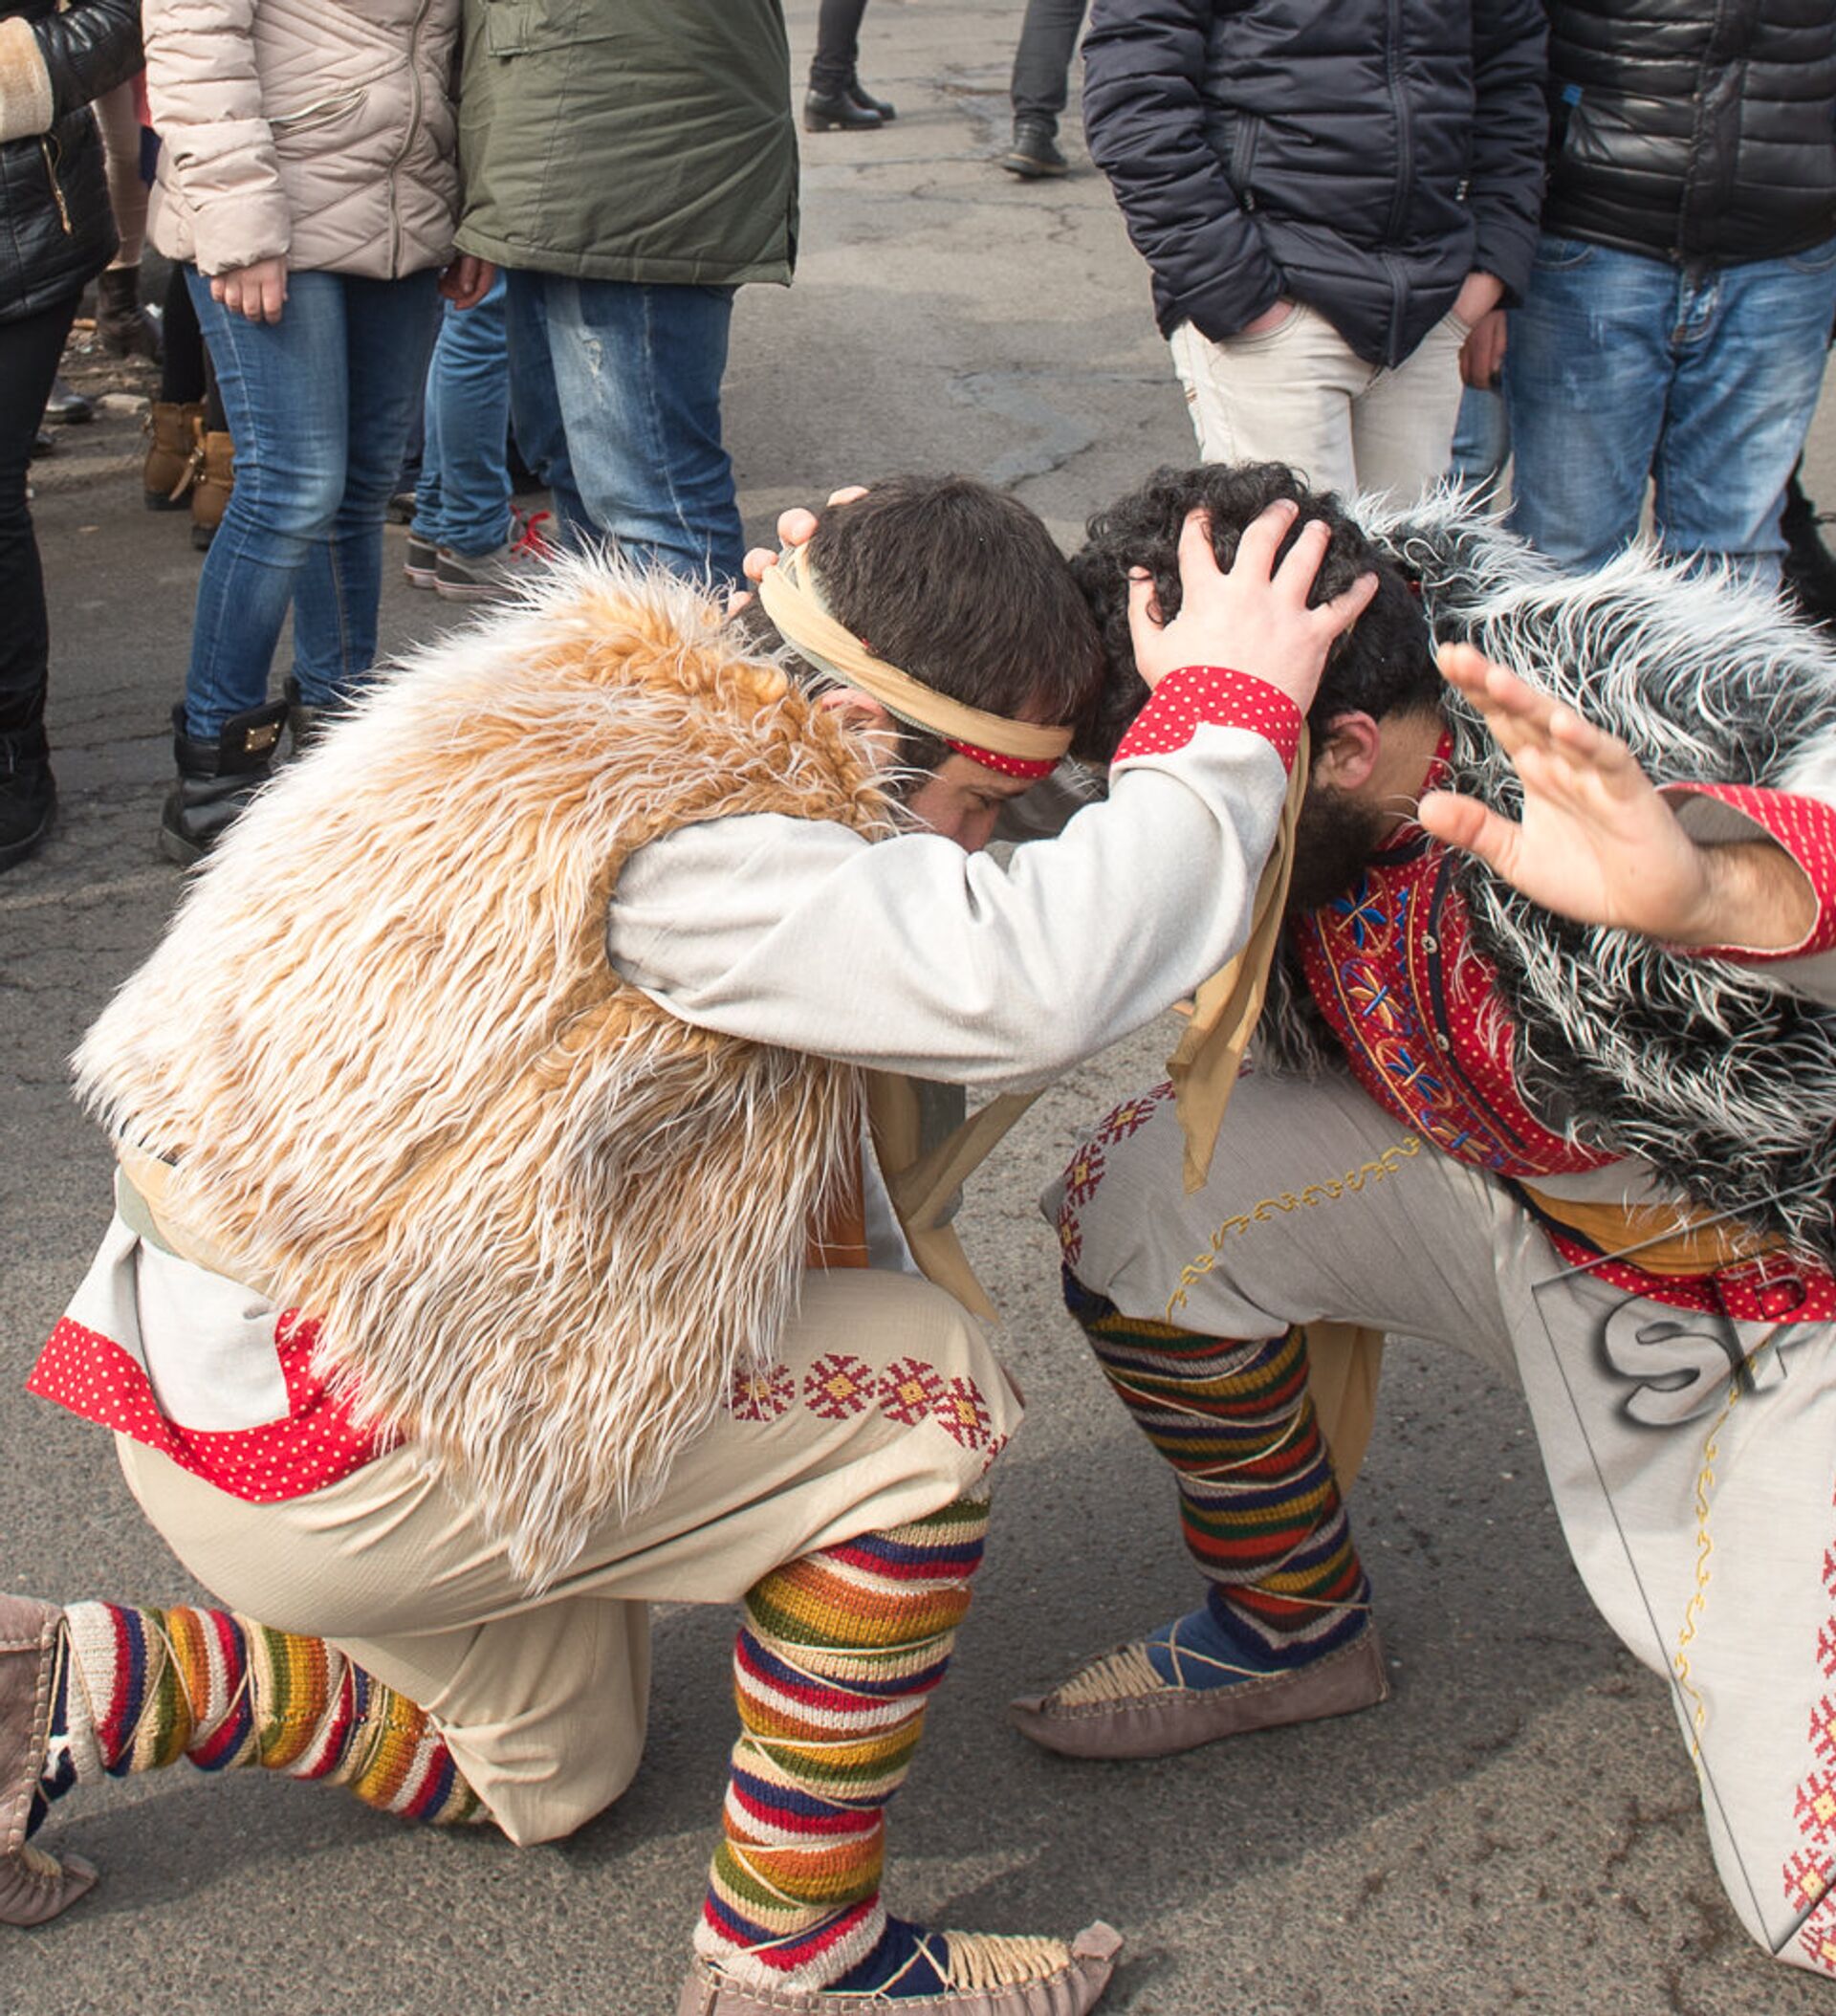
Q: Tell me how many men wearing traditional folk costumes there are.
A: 2